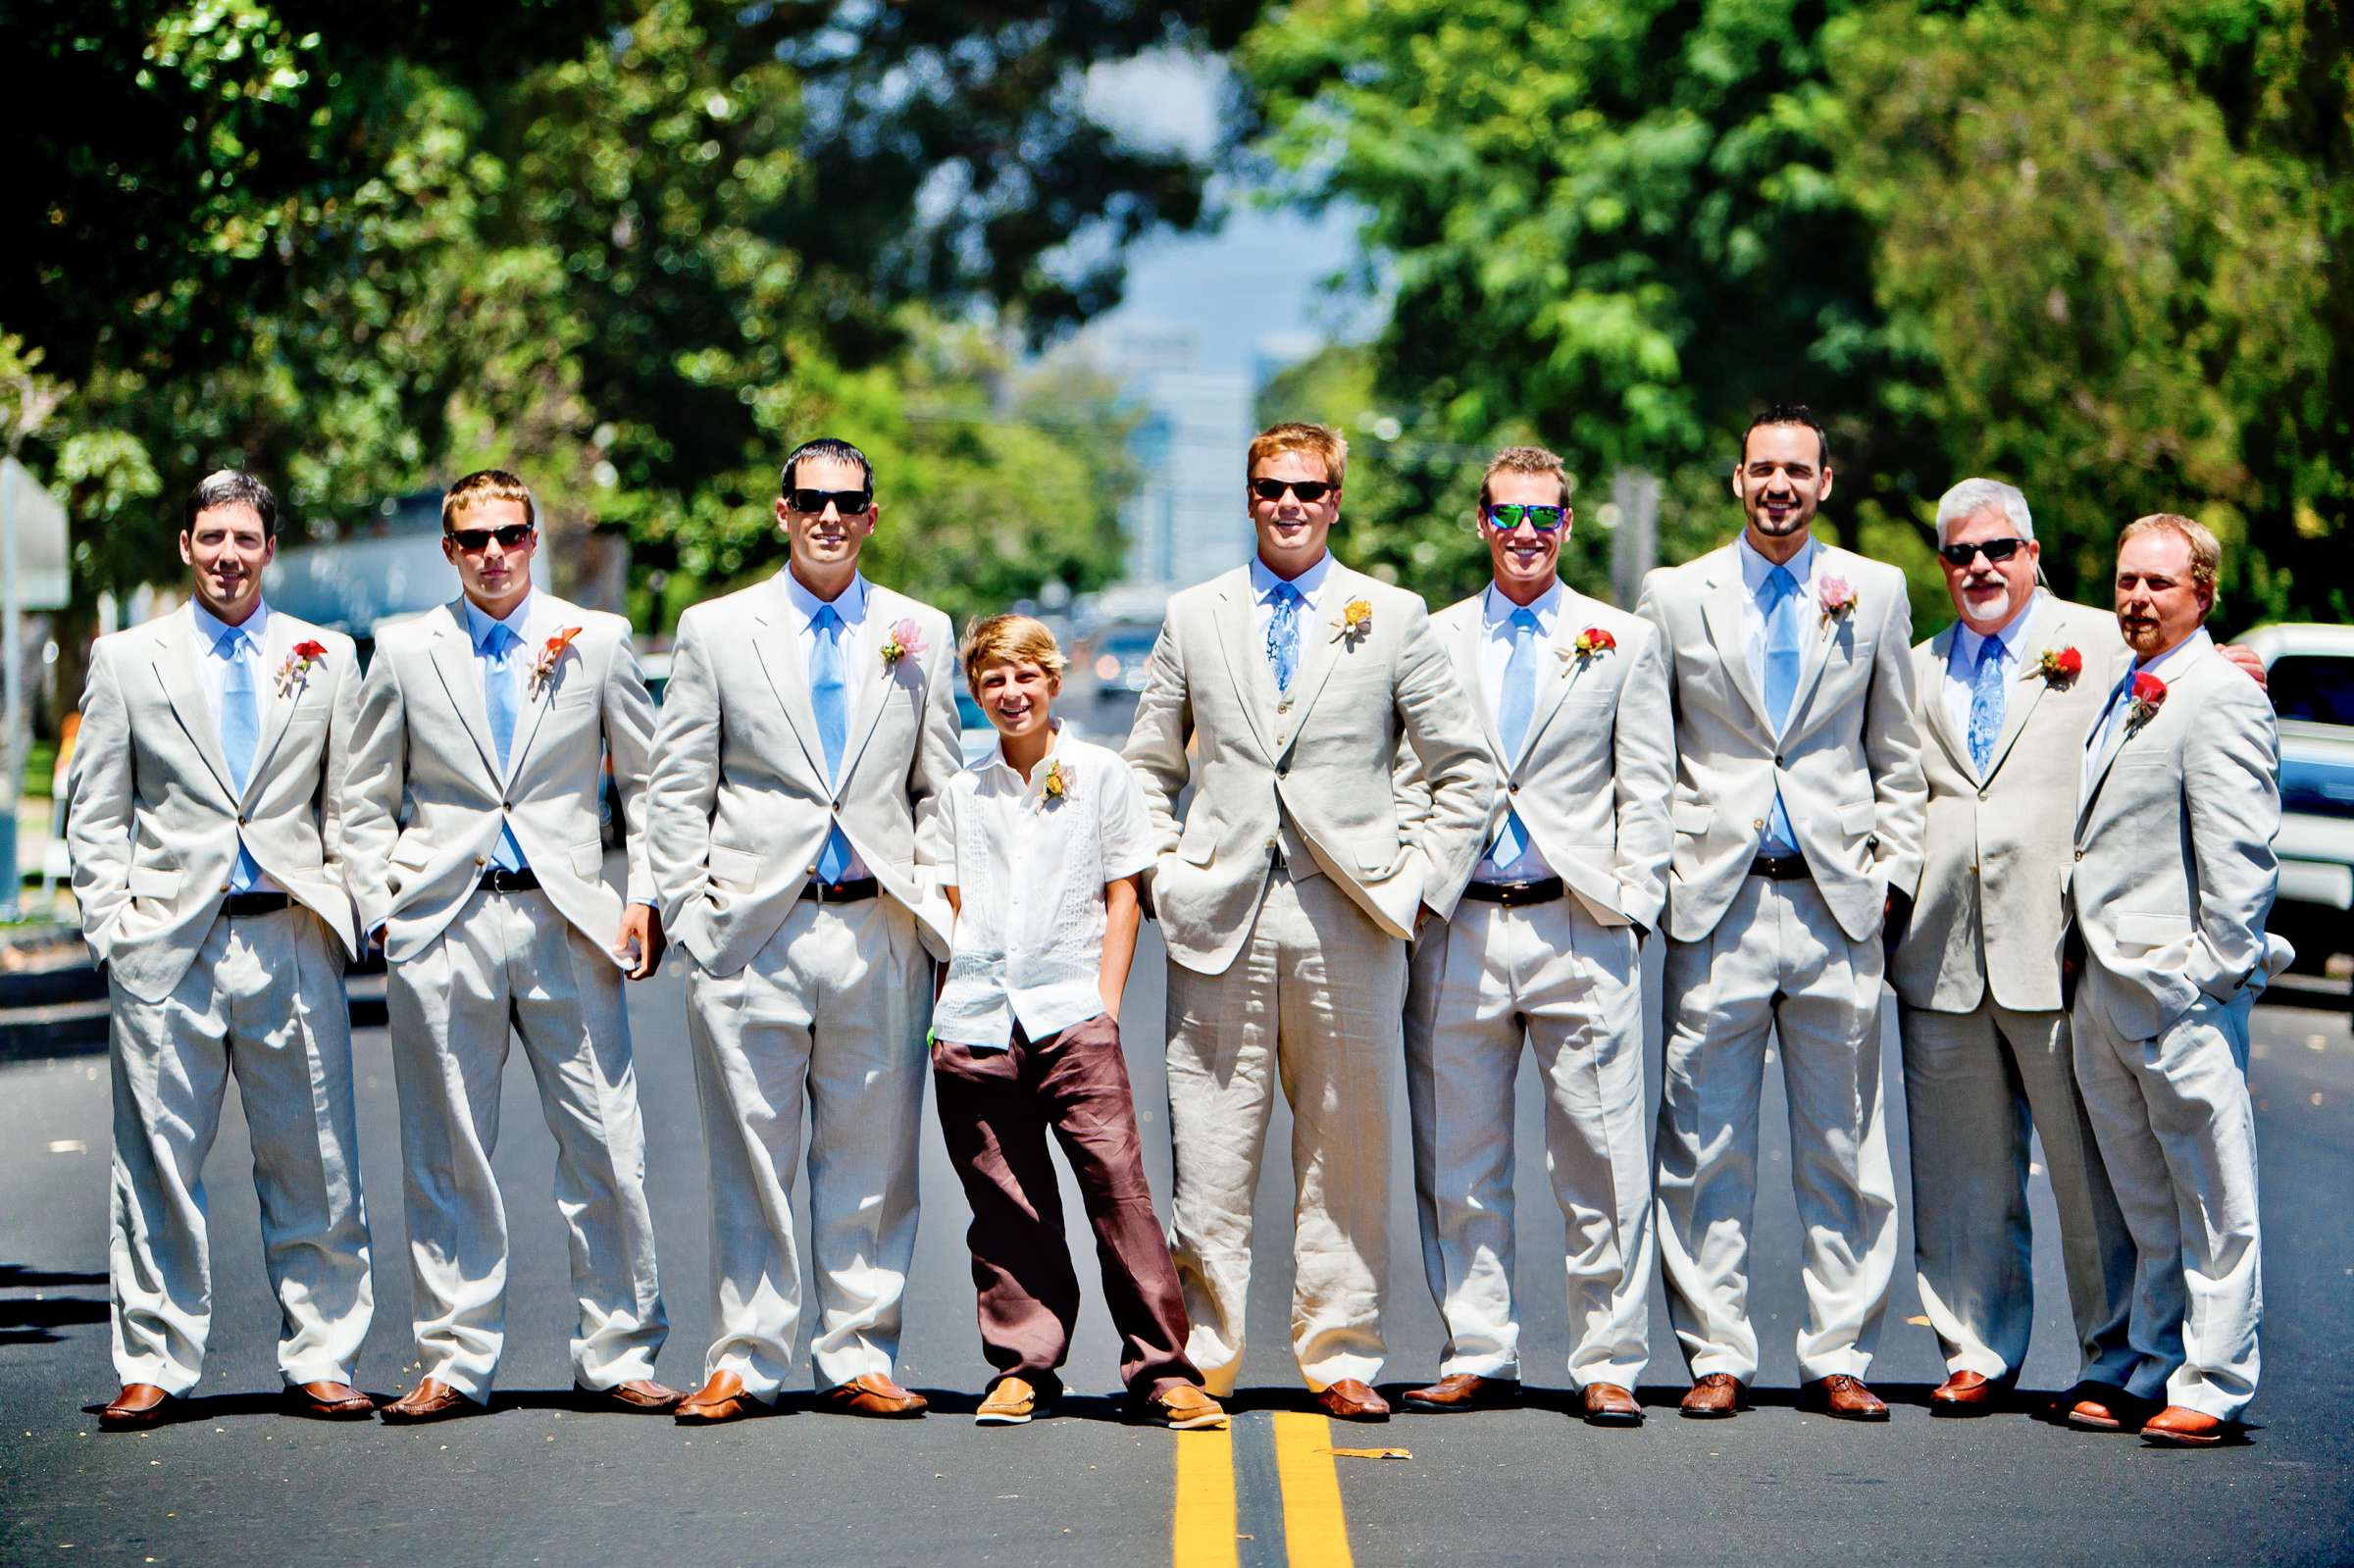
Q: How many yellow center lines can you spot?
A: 2